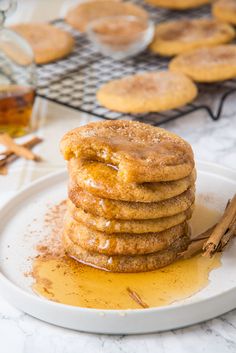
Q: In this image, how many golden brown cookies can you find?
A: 13